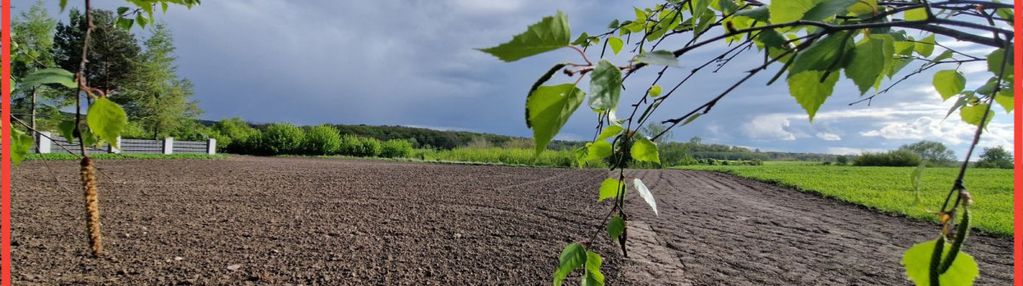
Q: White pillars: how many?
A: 4